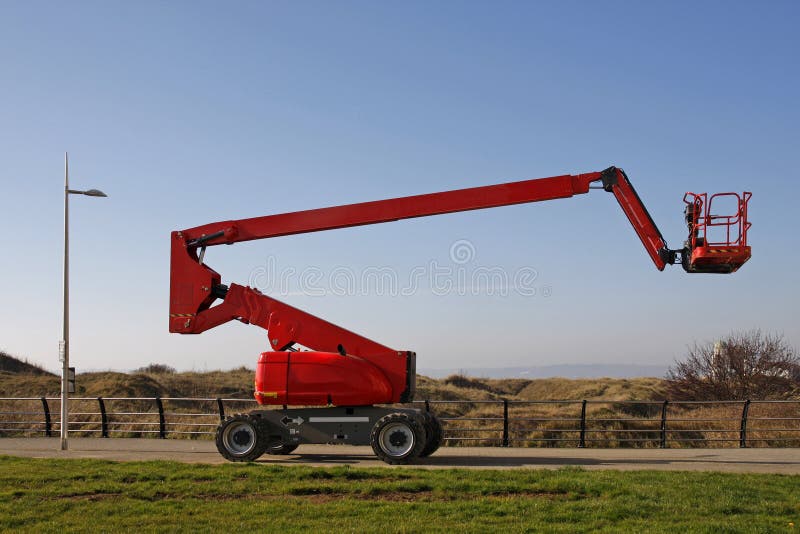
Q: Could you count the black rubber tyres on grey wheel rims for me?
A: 4